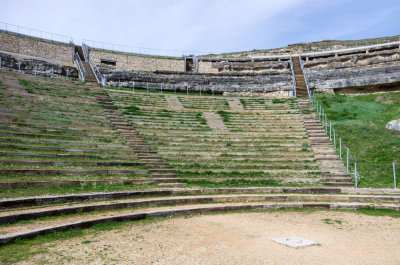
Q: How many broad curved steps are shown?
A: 3